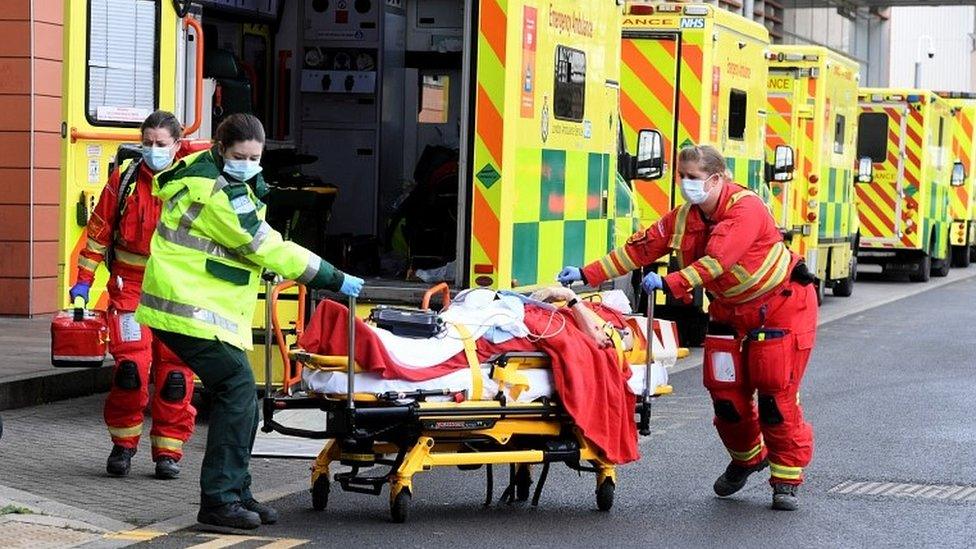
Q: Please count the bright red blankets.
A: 1